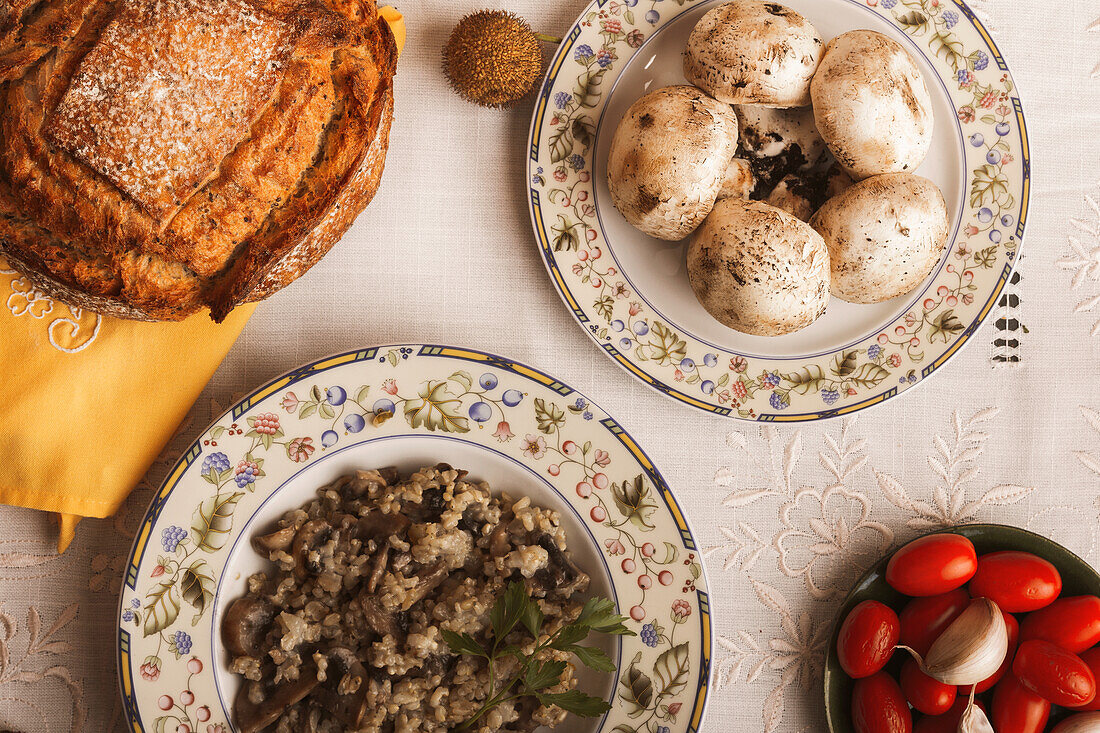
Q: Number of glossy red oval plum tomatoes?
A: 12